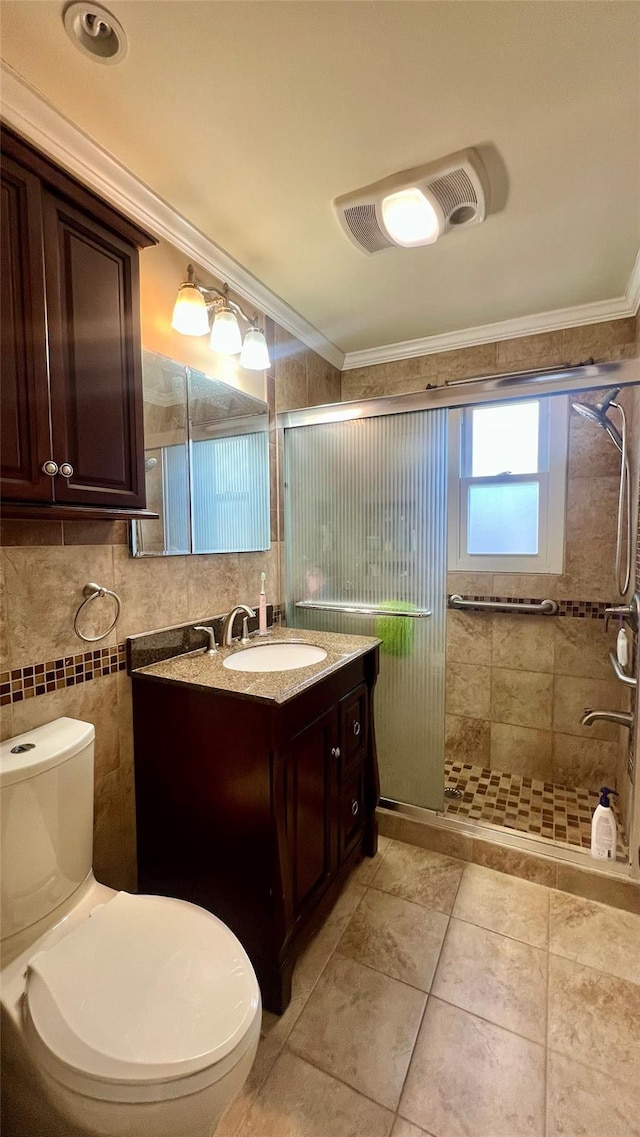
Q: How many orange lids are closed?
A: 0